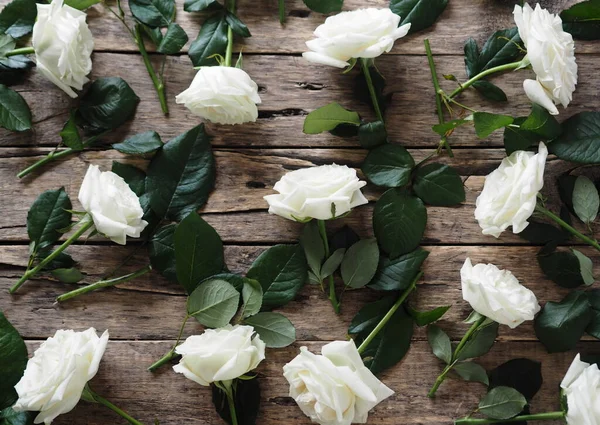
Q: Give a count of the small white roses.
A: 12